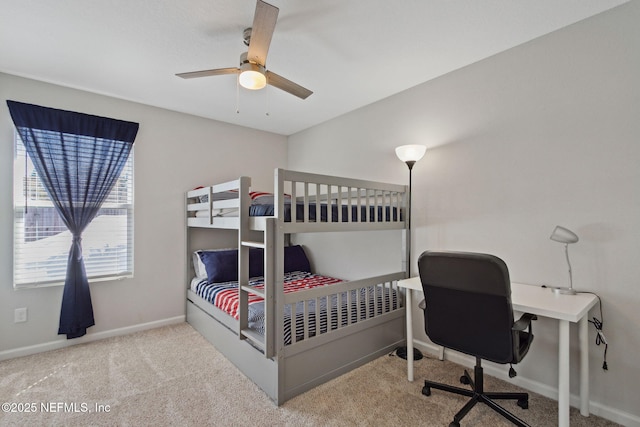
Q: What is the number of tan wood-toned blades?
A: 3